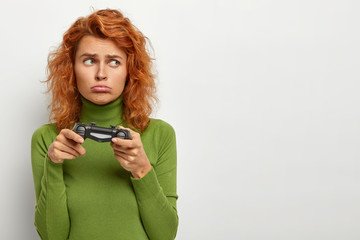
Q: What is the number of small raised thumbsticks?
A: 2